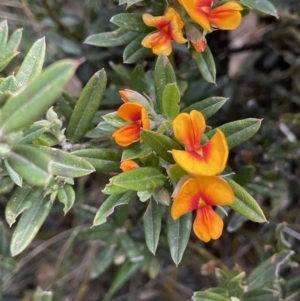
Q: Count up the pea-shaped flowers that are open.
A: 5